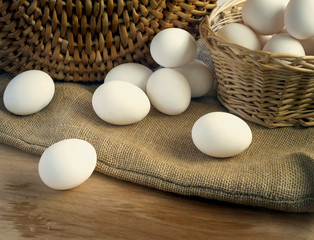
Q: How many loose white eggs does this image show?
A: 8